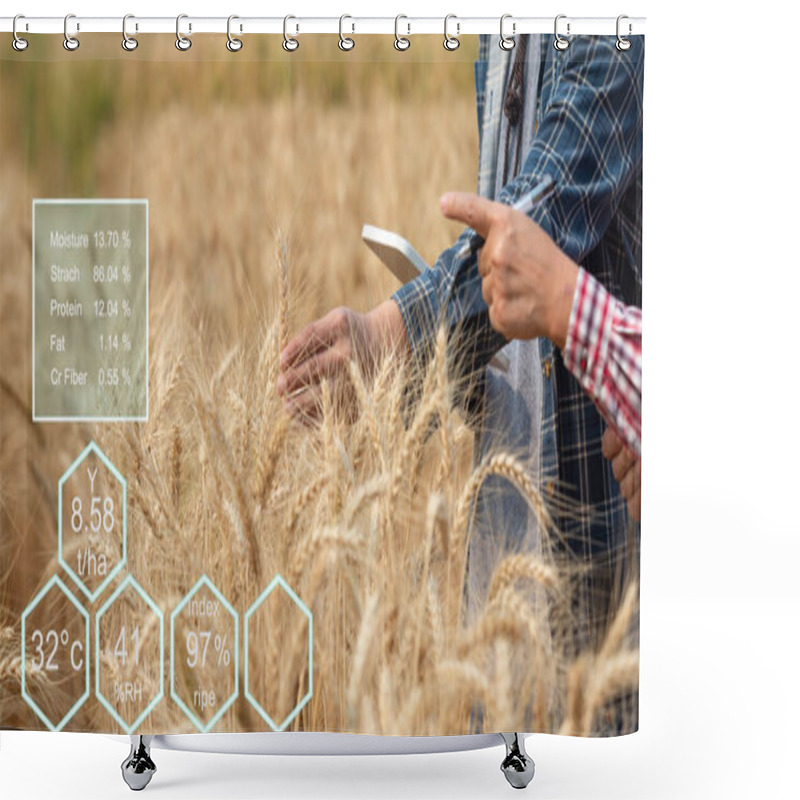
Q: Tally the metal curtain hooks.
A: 12